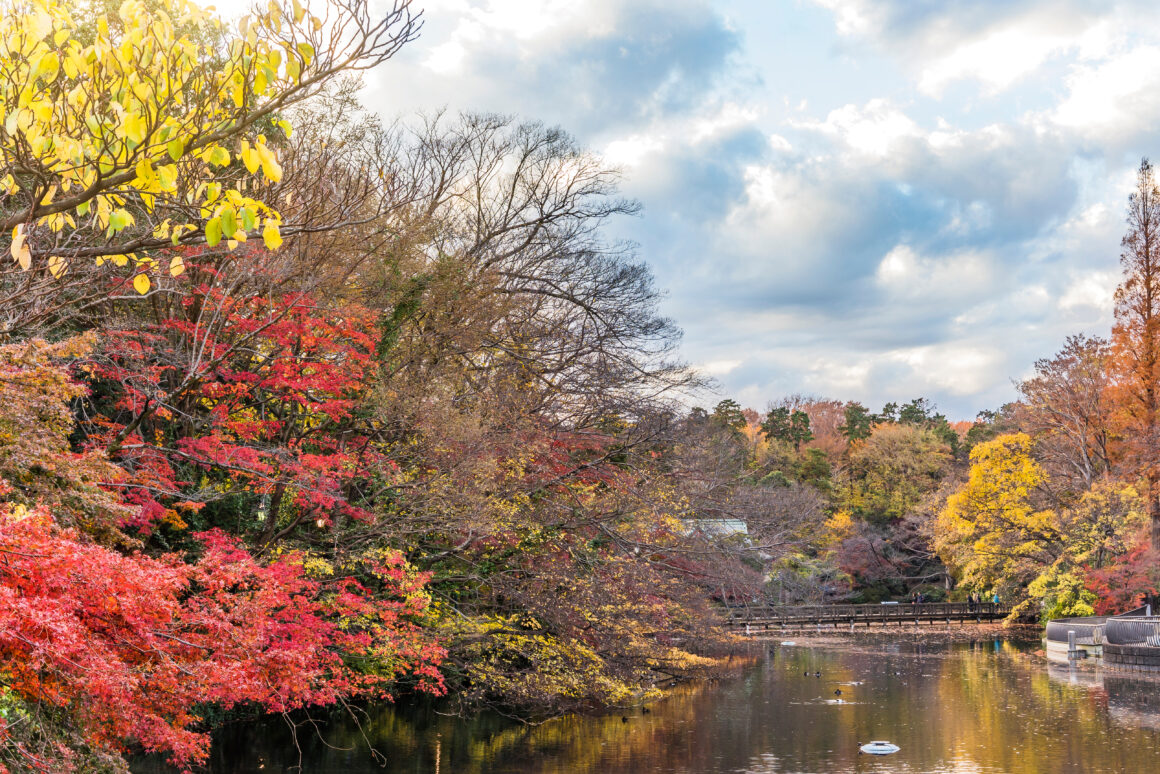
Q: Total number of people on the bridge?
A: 6